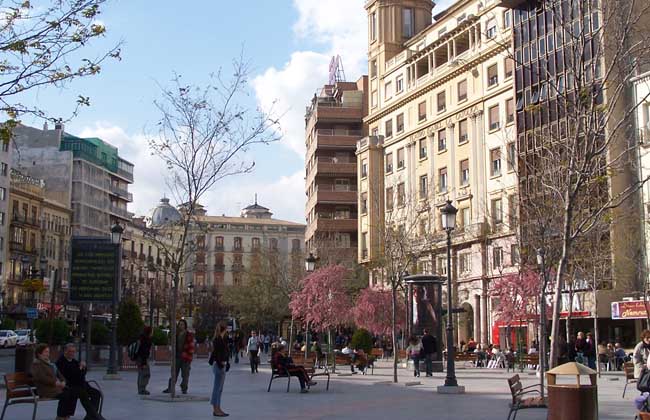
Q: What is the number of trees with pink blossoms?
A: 3